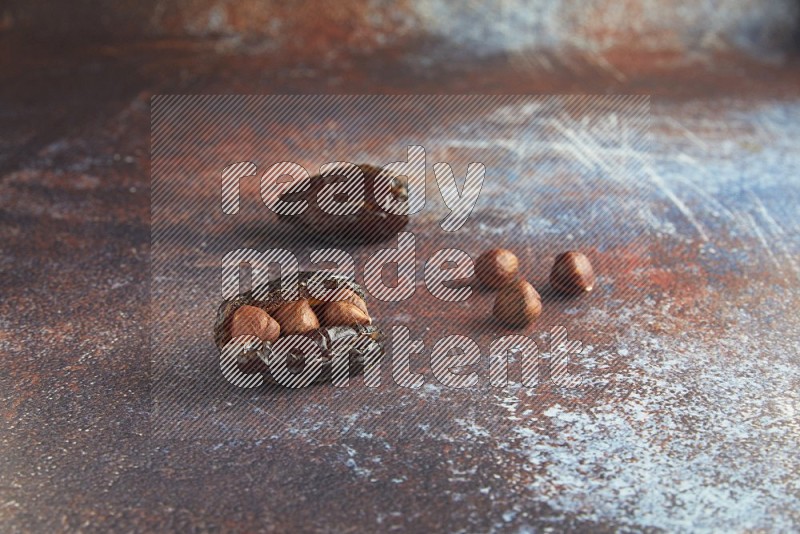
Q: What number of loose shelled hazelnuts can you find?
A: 3